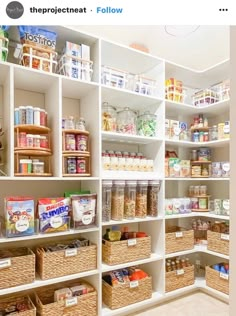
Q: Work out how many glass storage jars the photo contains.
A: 3